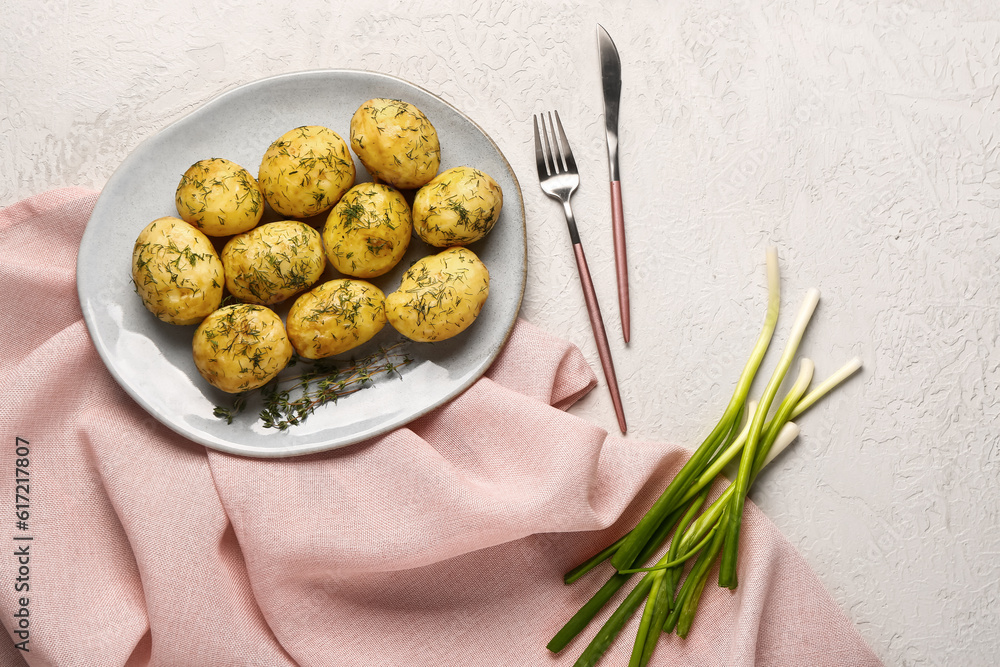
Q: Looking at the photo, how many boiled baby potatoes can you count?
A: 10